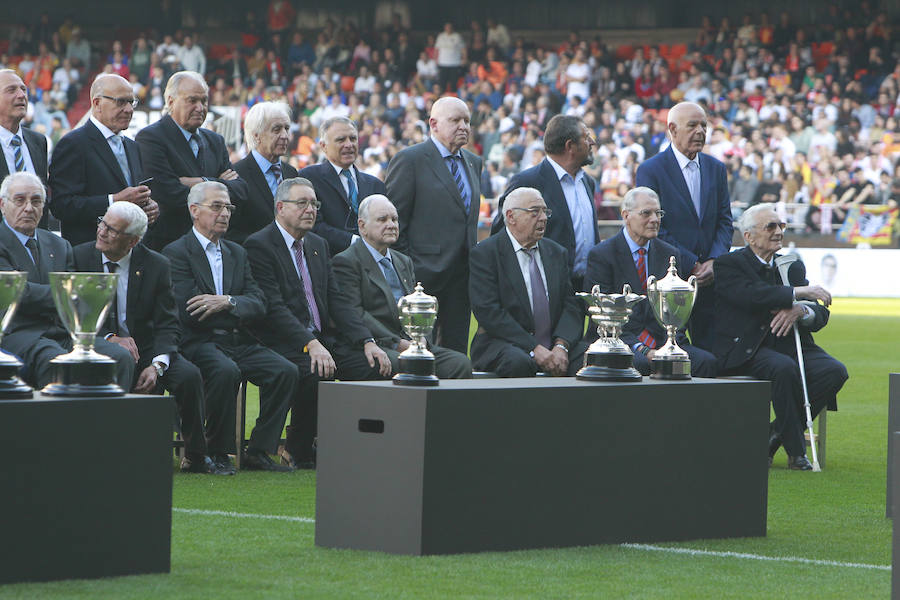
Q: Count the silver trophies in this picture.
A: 5